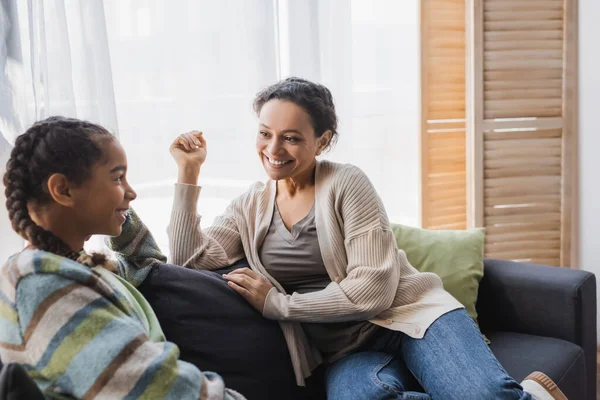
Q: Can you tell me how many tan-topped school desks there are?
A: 0